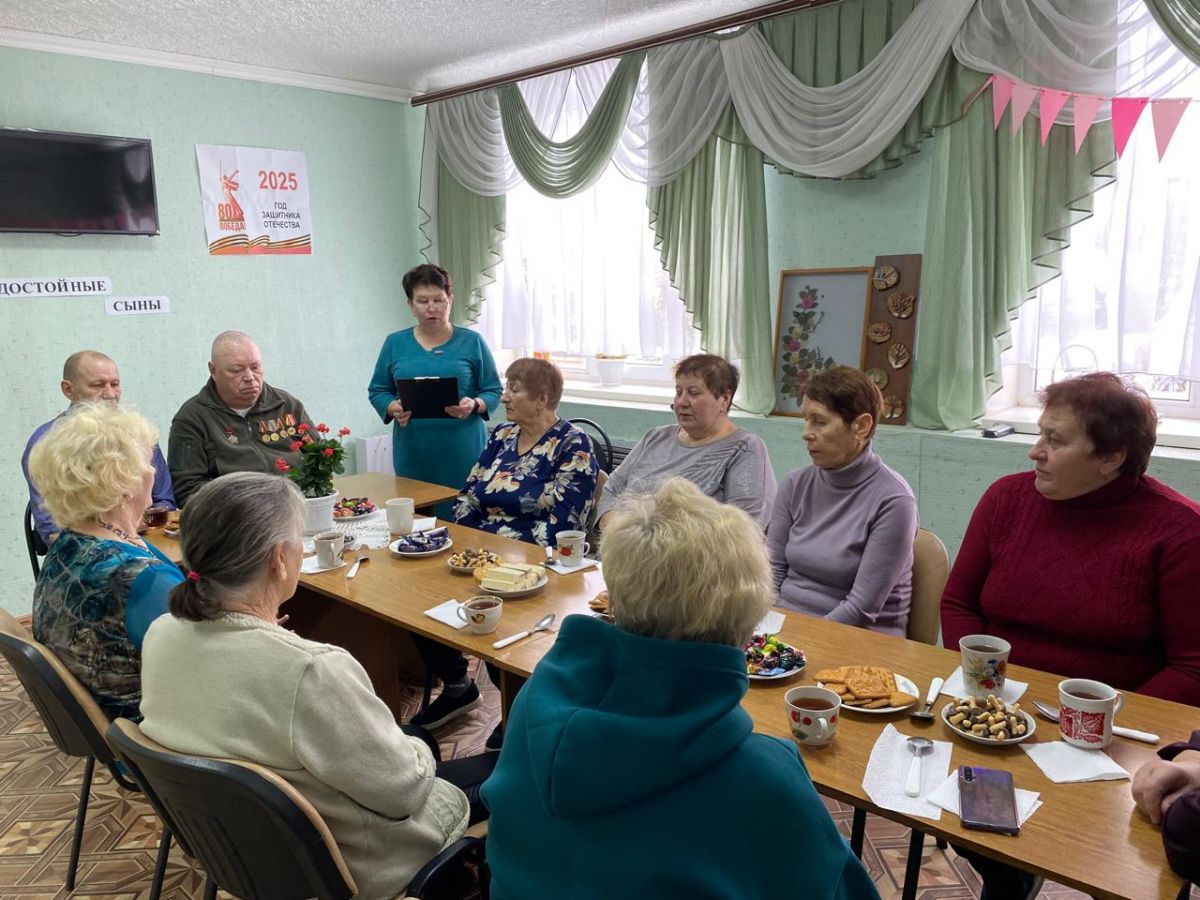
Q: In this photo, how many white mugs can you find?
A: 7